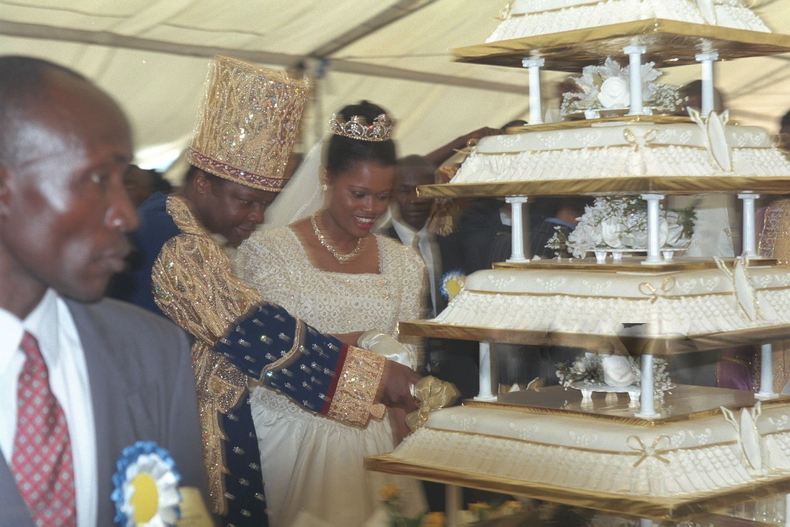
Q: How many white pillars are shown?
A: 9